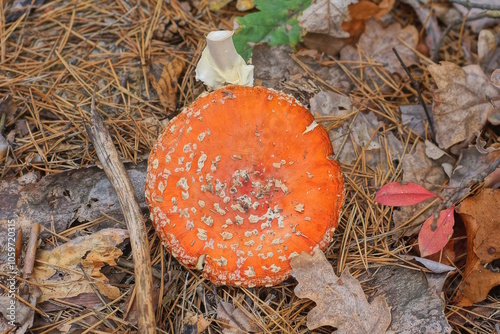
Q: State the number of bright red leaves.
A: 2